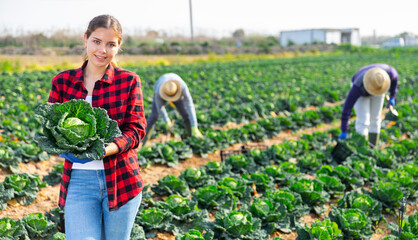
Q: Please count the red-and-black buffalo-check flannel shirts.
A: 1